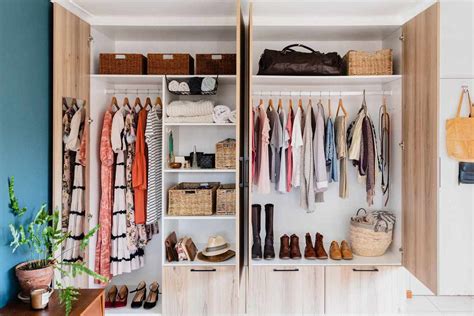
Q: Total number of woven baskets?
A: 8